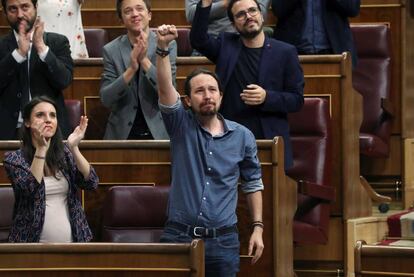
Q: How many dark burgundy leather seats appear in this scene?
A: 7